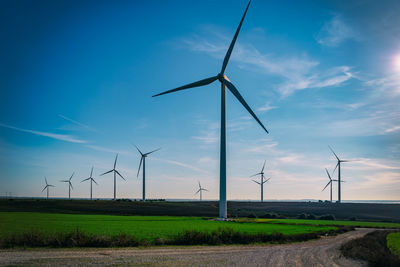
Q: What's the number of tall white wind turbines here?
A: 11